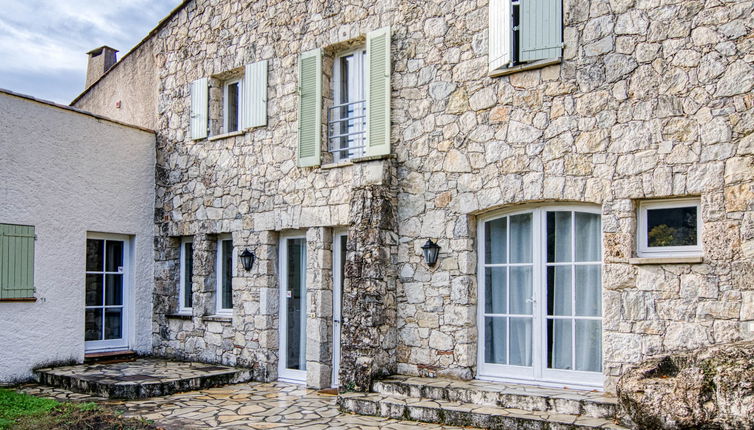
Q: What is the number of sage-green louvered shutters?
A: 2